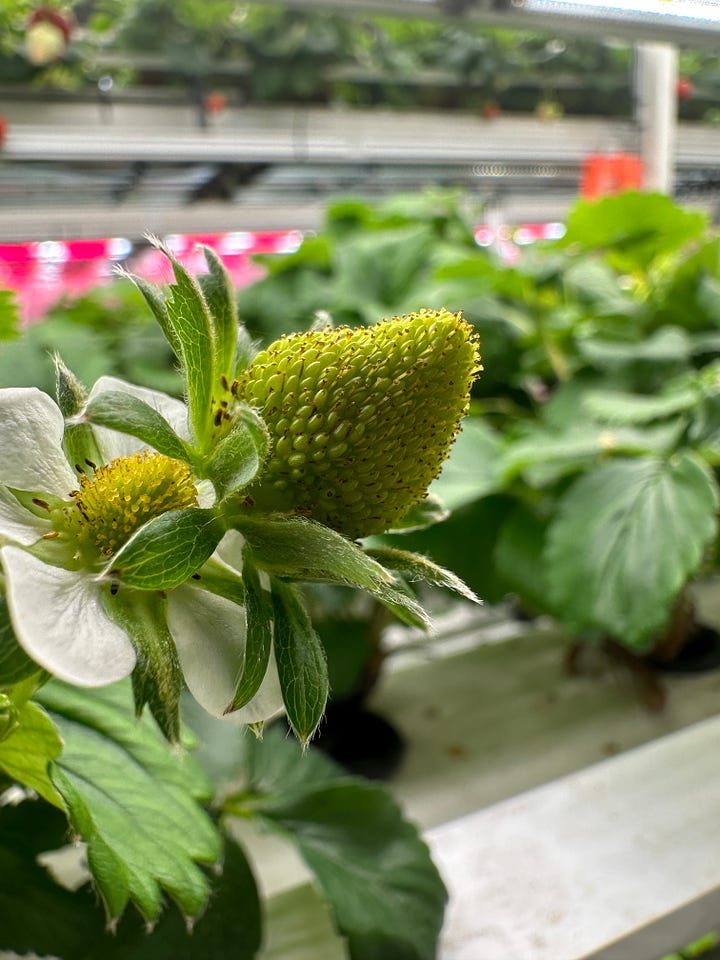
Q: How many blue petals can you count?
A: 0